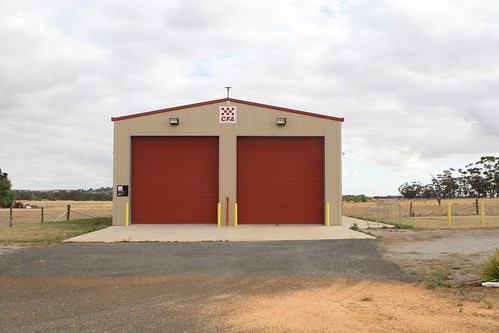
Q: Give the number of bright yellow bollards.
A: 6